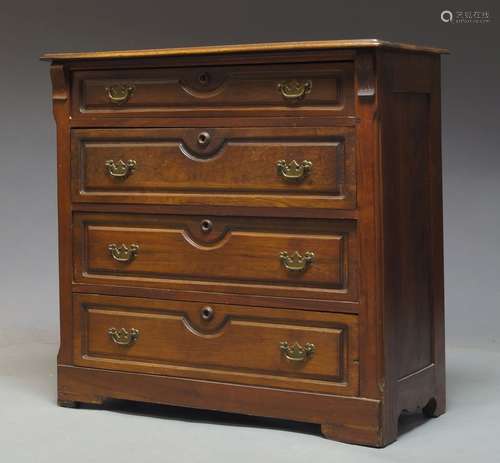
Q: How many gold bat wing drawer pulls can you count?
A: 8